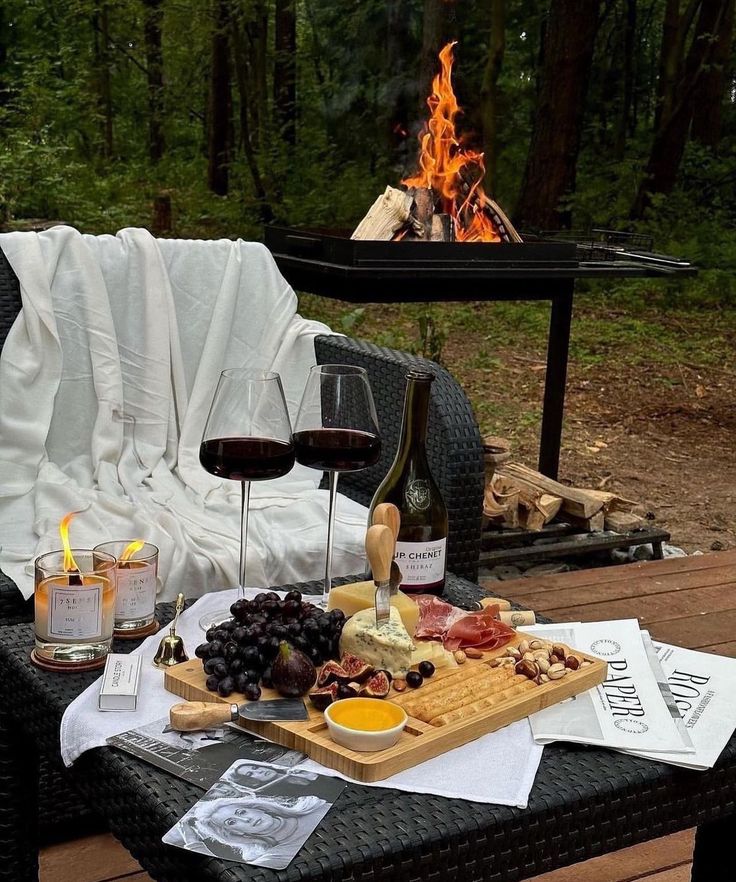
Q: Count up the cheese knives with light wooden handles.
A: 3